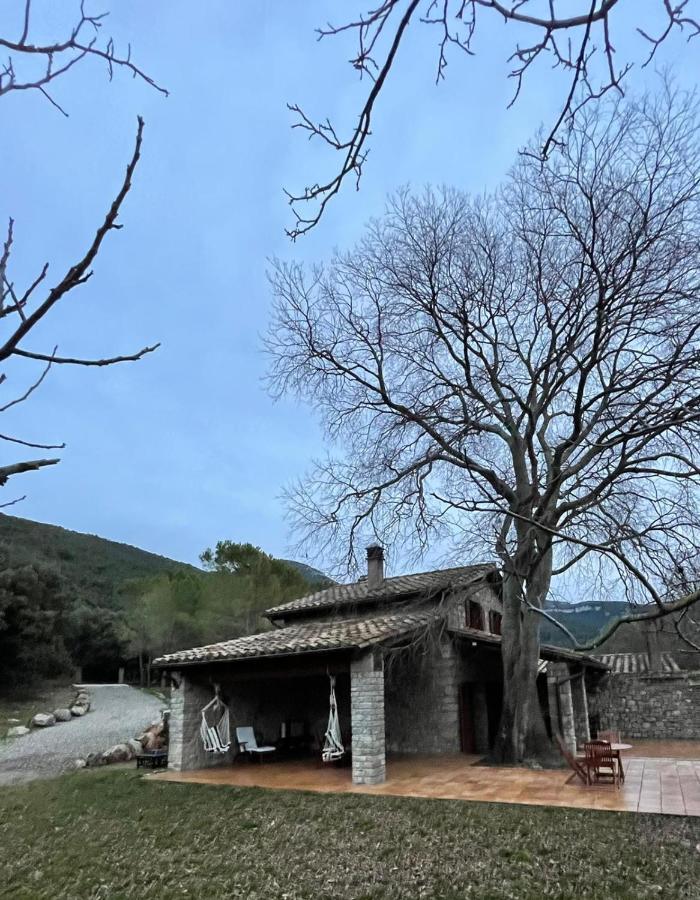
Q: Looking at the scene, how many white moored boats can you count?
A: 0